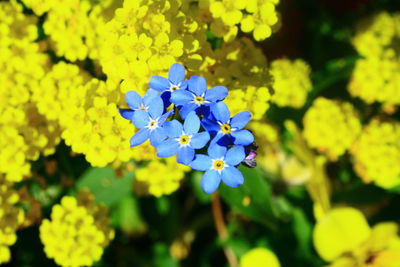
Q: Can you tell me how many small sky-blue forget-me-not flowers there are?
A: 7